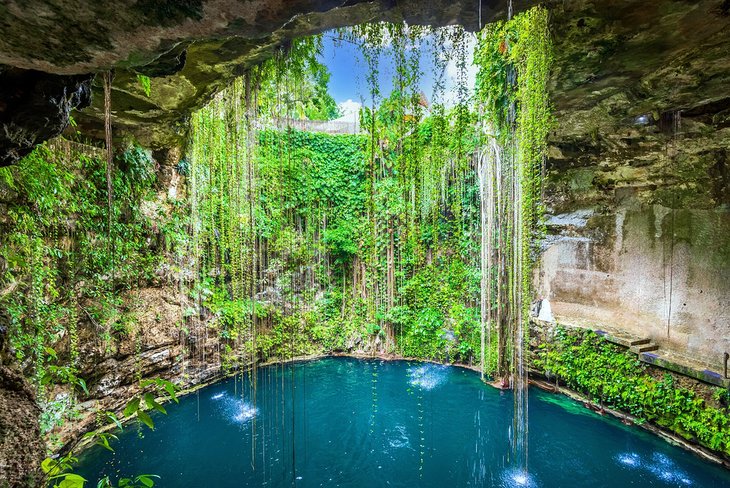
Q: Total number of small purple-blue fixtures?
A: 3